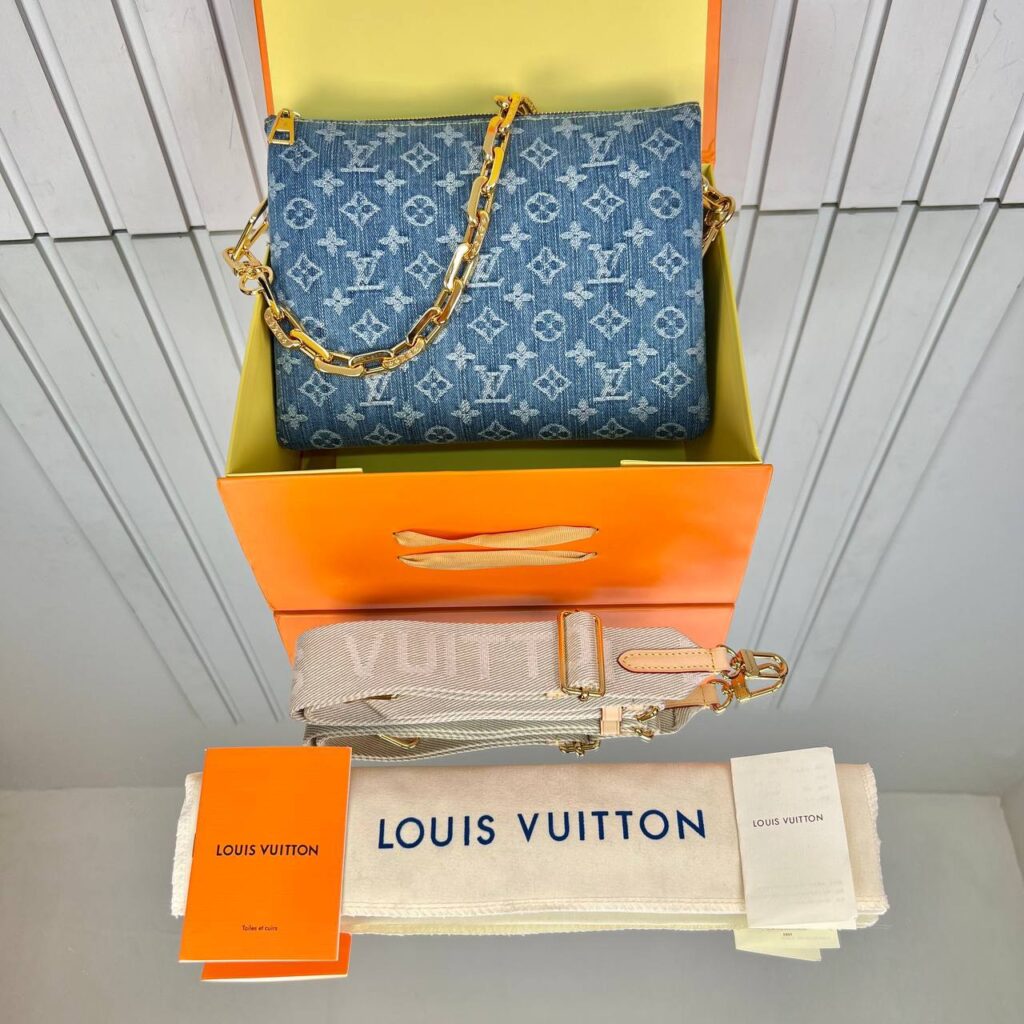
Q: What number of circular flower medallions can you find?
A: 11